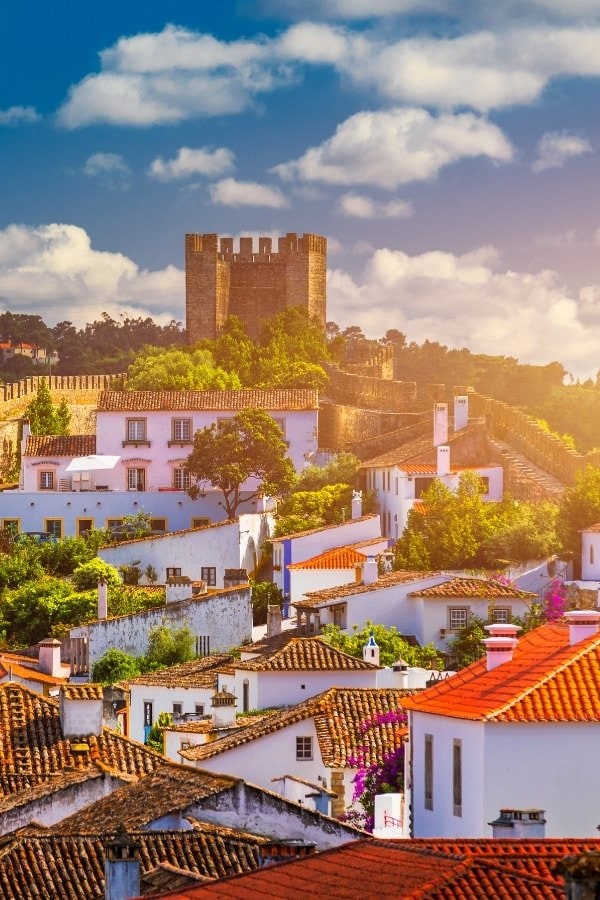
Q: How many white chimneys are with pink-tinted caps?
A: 3